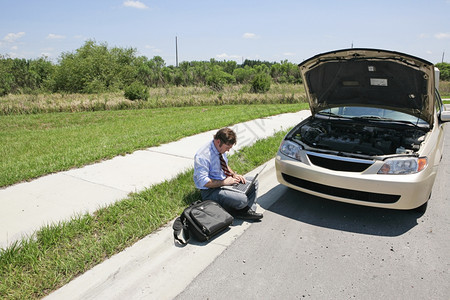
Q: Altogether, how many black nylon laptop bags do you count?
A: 1